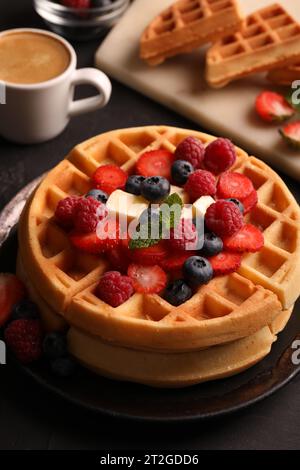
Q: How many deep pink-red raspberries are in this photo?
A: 9